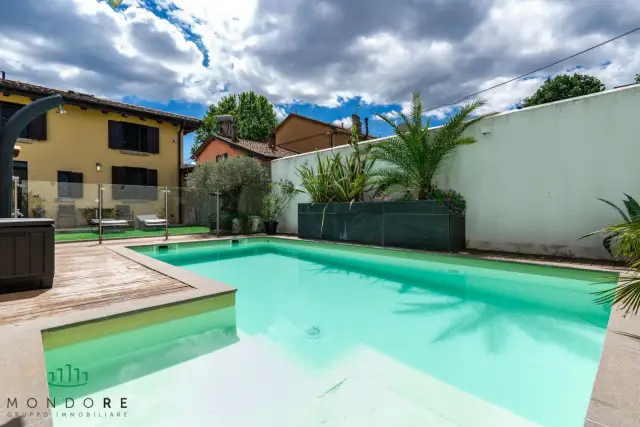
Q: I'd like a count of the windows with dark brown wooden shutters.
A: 4